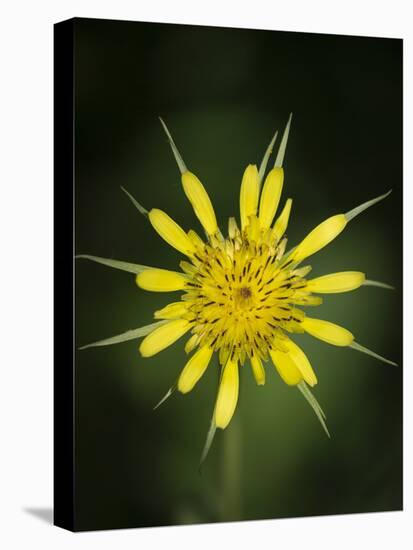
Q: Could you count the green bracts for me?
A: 12